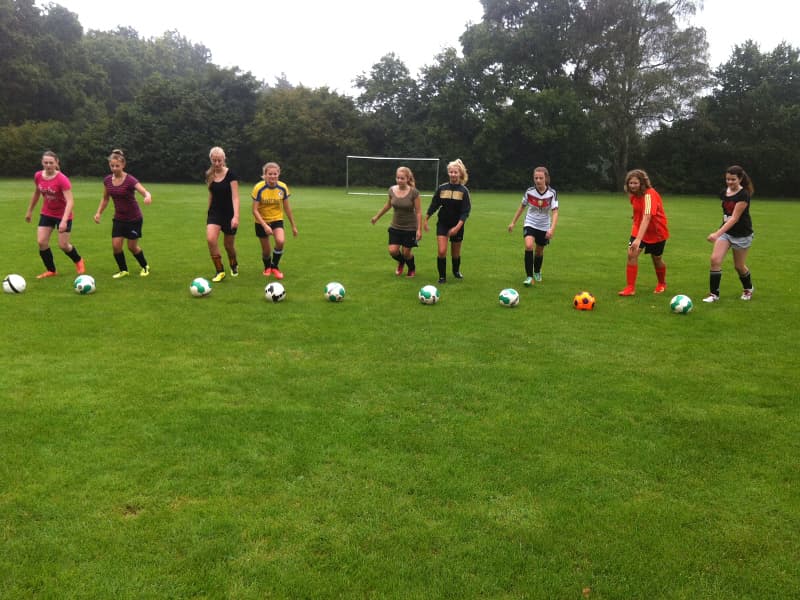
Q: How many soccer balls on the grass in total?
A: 9